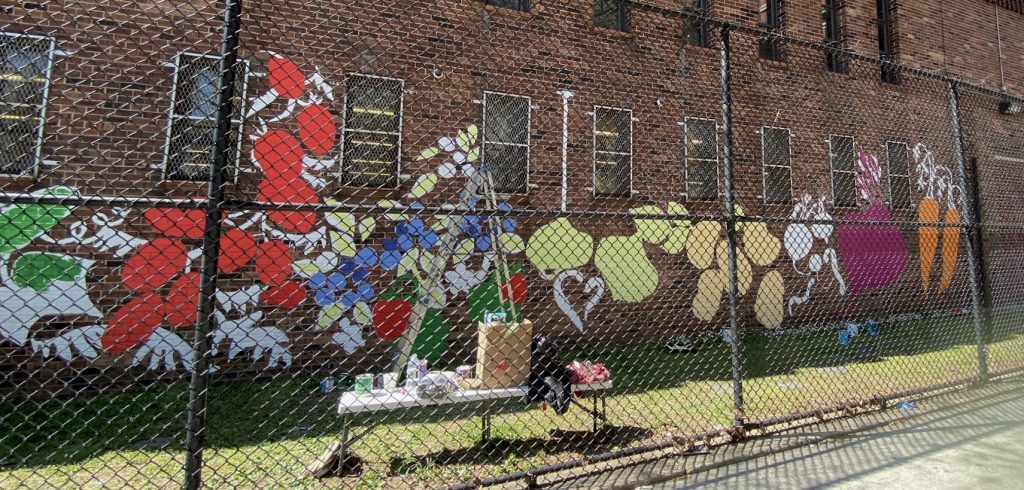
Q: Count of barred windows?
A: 9